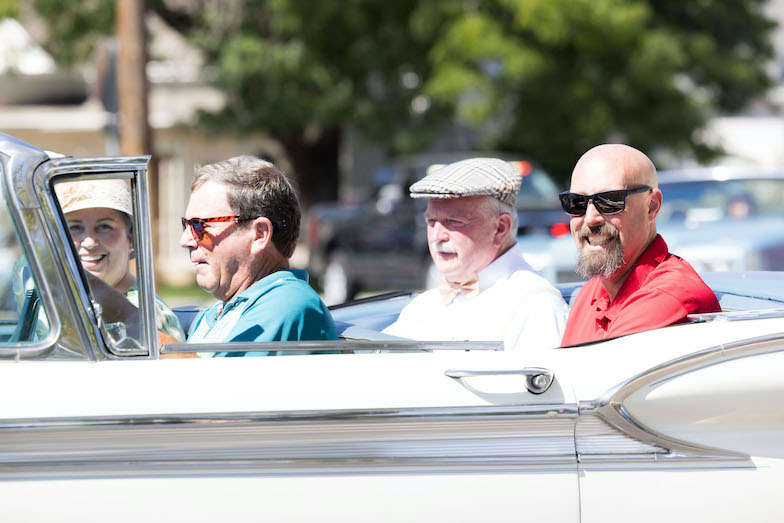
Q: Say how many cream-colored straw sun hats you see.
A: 1